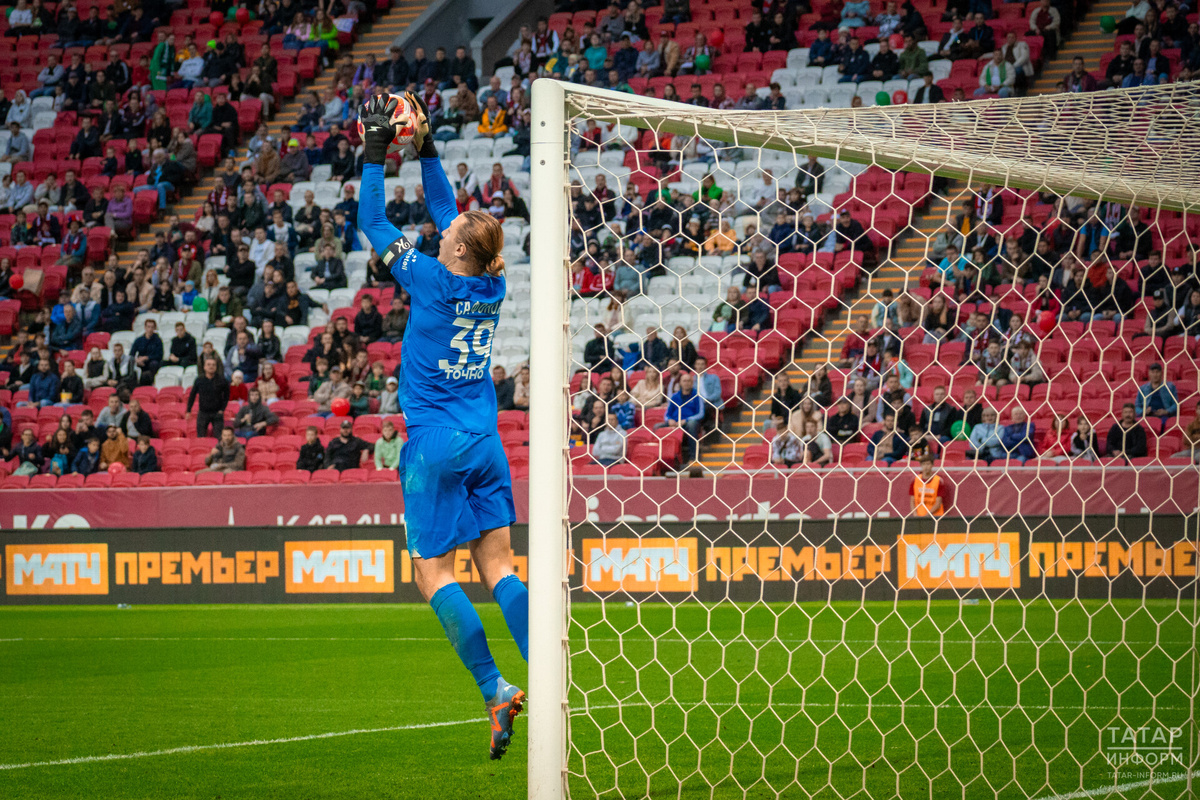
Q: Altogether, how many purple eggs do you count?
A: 0